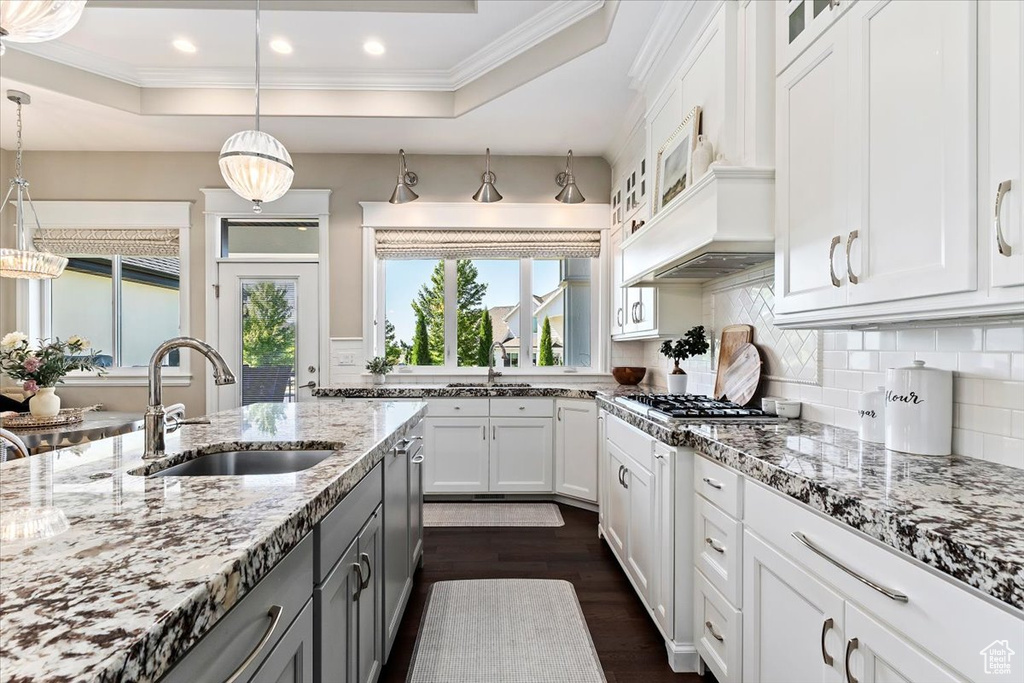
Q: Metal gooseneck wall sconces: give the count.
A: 3